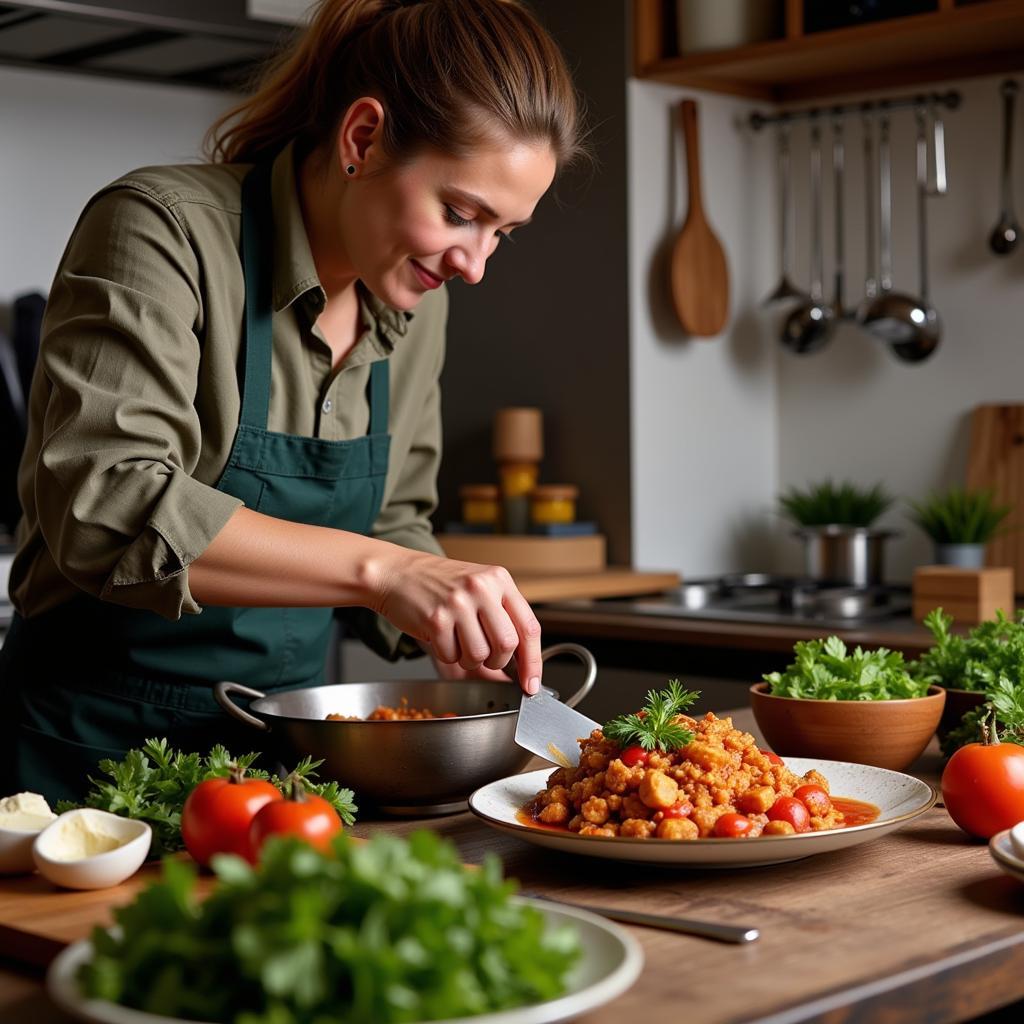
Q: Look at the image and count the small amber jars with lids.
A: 2